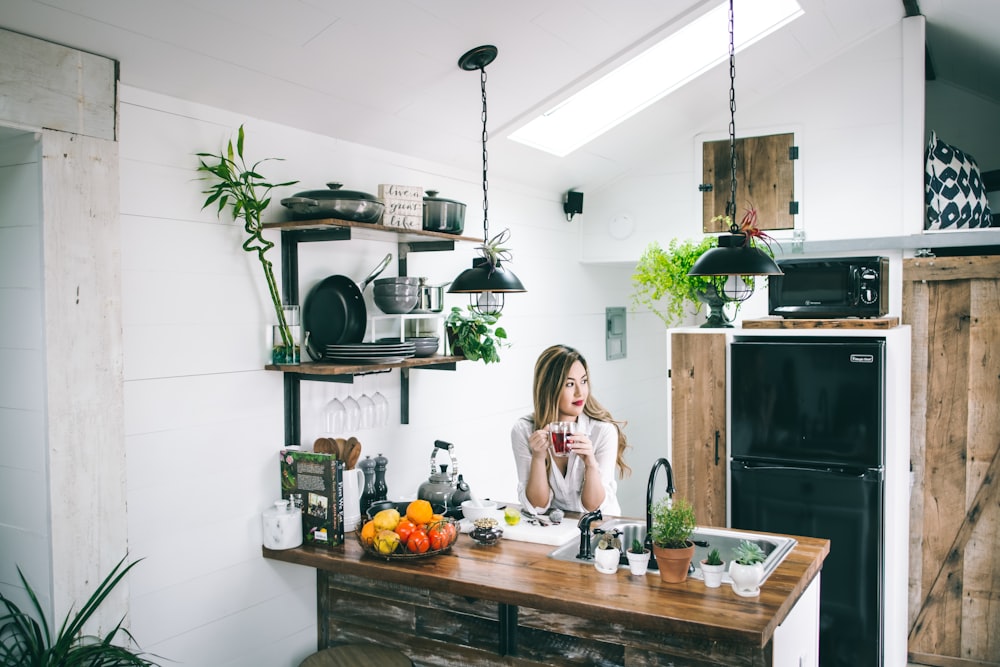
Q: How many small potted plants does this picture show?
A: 5